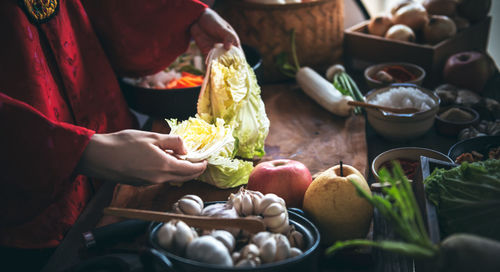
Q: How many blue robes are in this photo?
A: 0